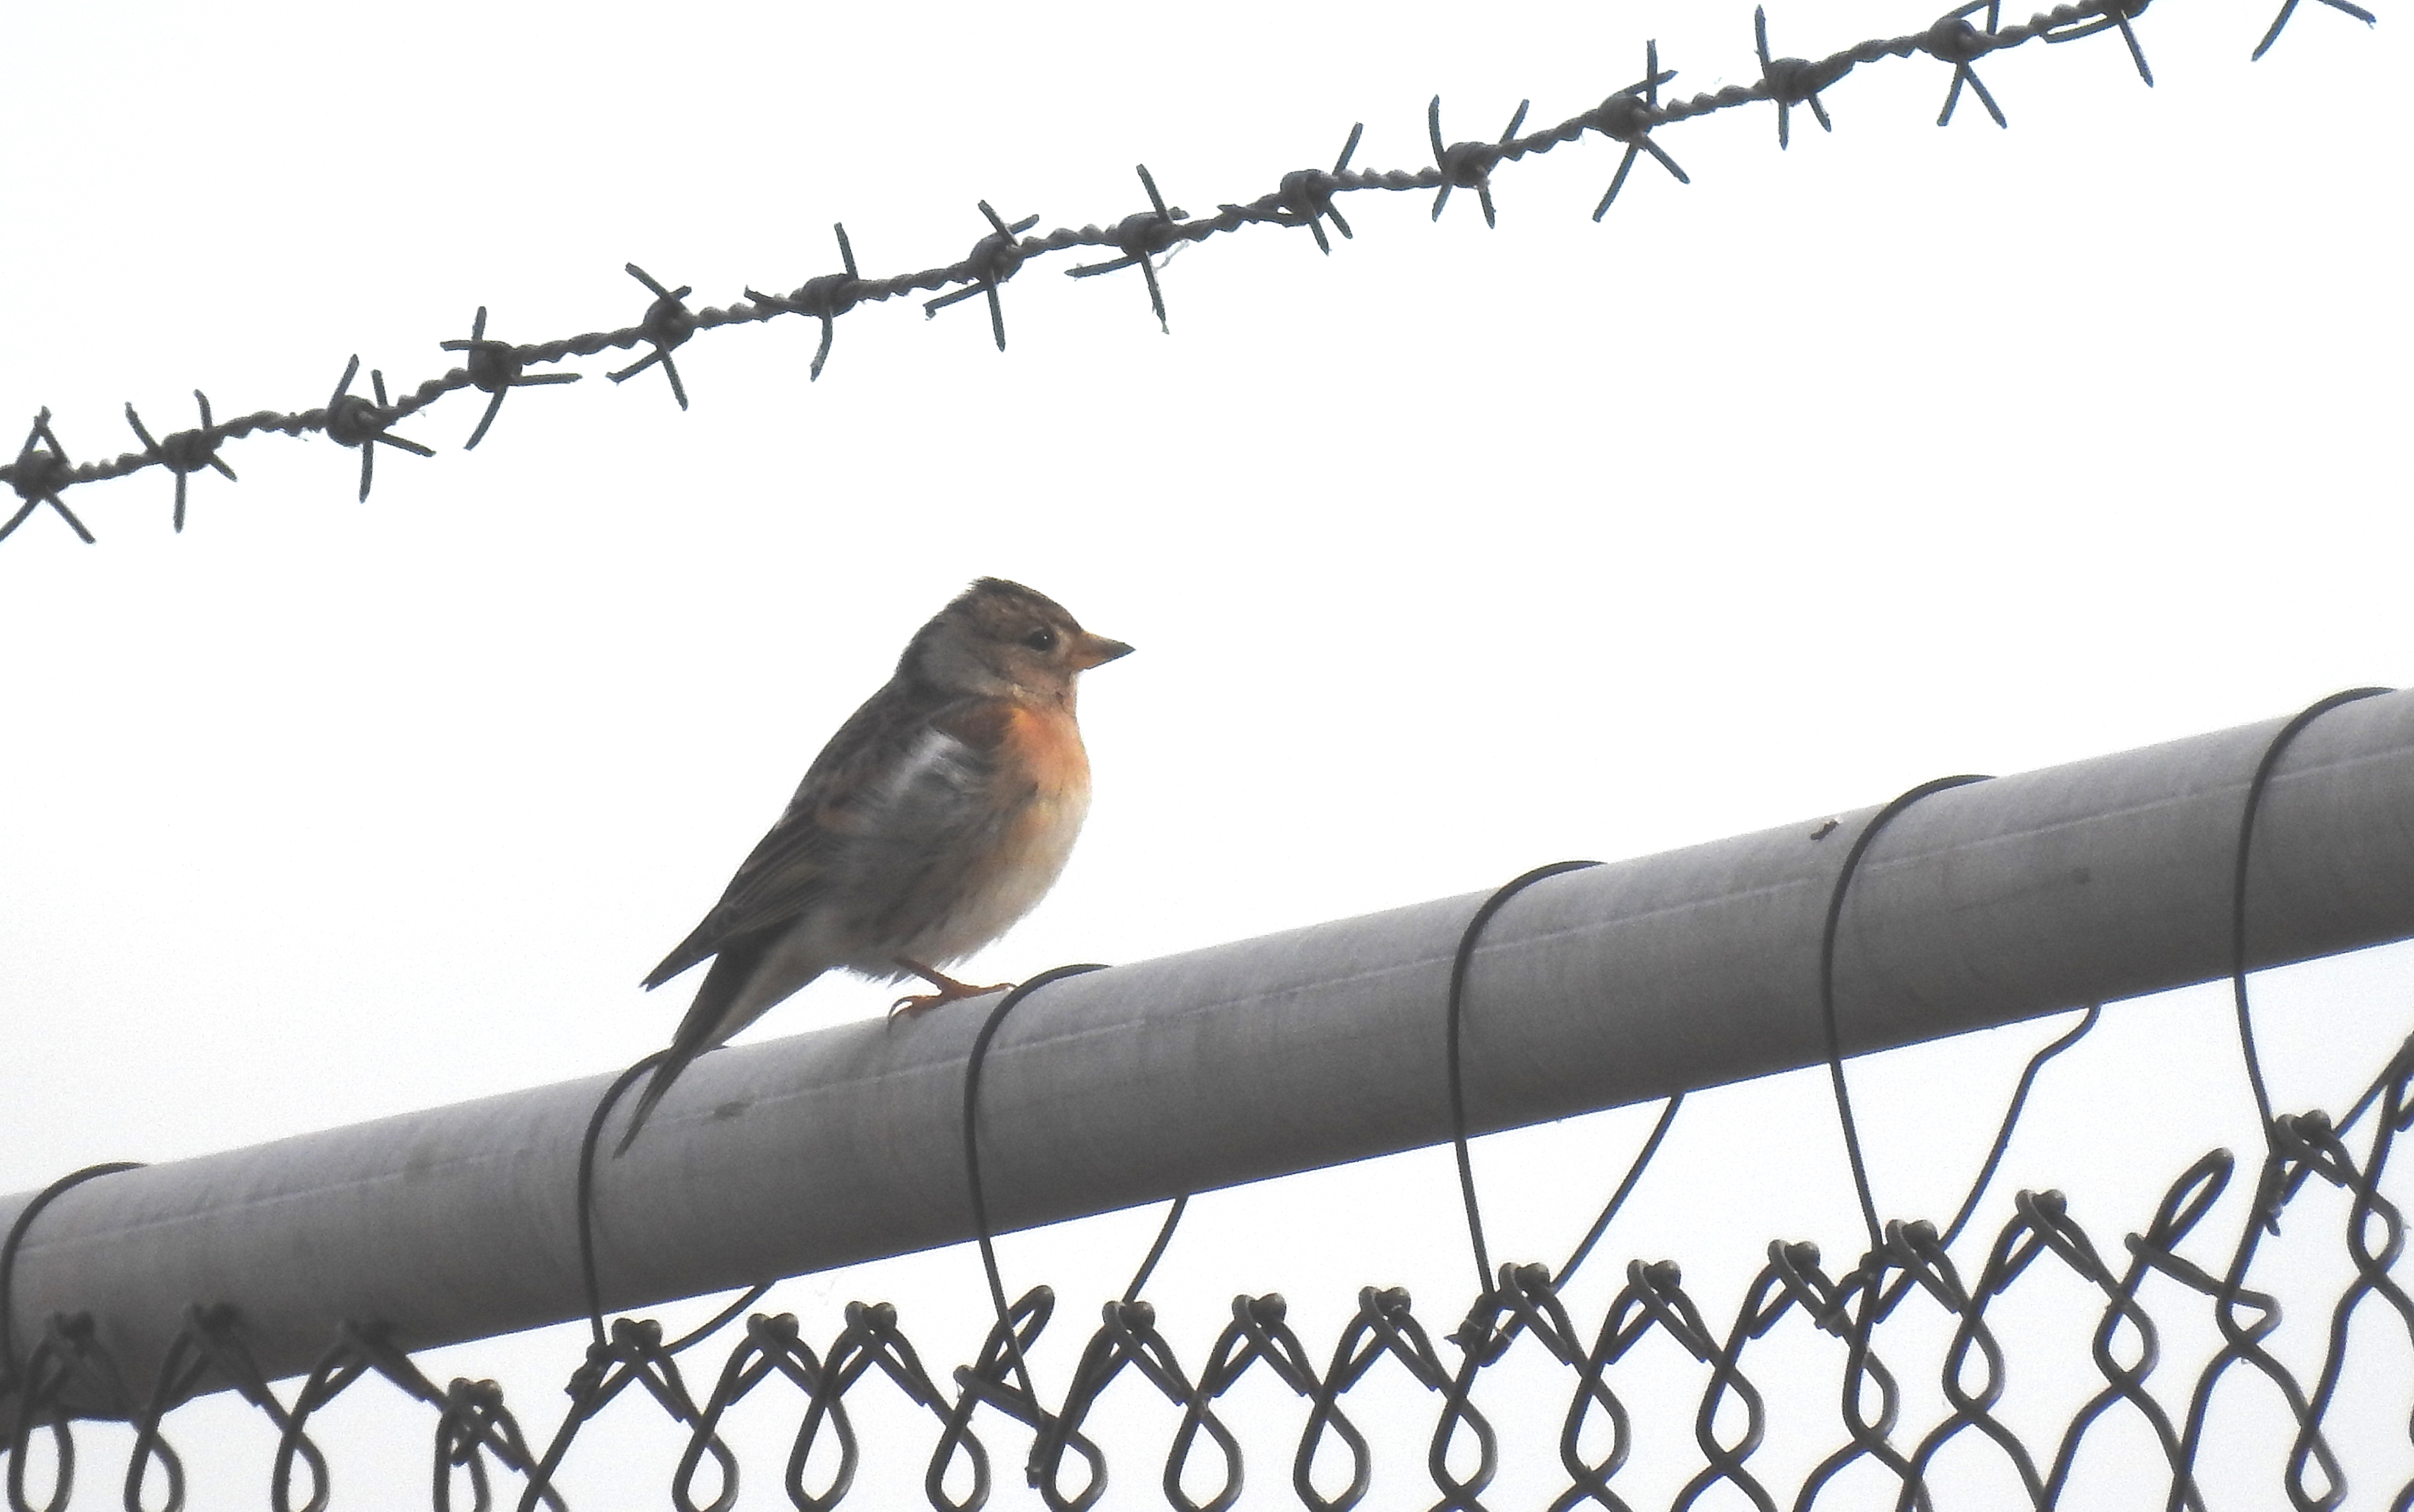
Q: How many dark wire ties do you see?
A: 6